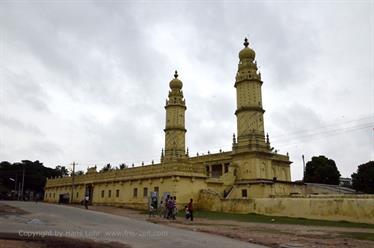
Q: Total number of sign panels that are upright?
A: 2